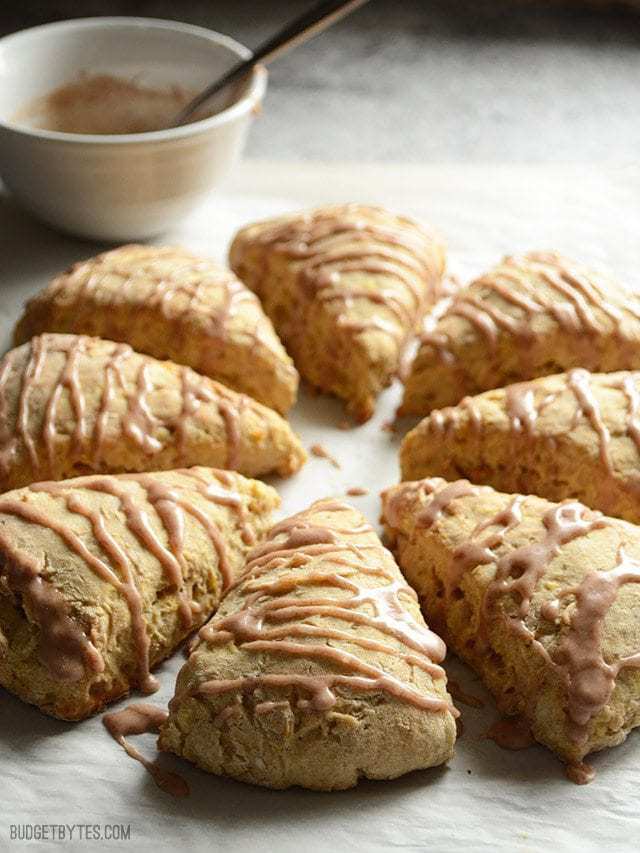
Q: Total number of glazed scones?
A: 8